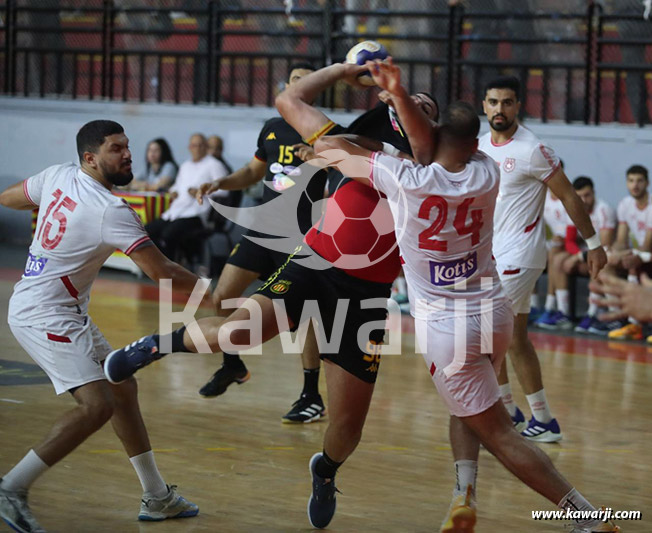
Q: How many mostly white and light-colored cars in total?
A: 0